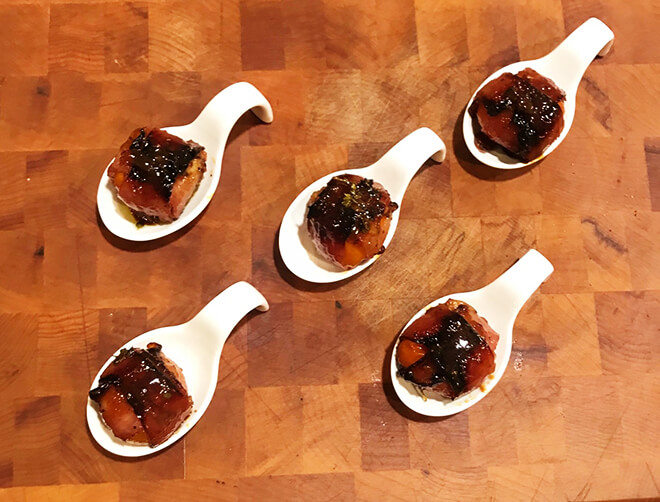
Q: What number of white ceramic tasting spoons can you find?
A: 5